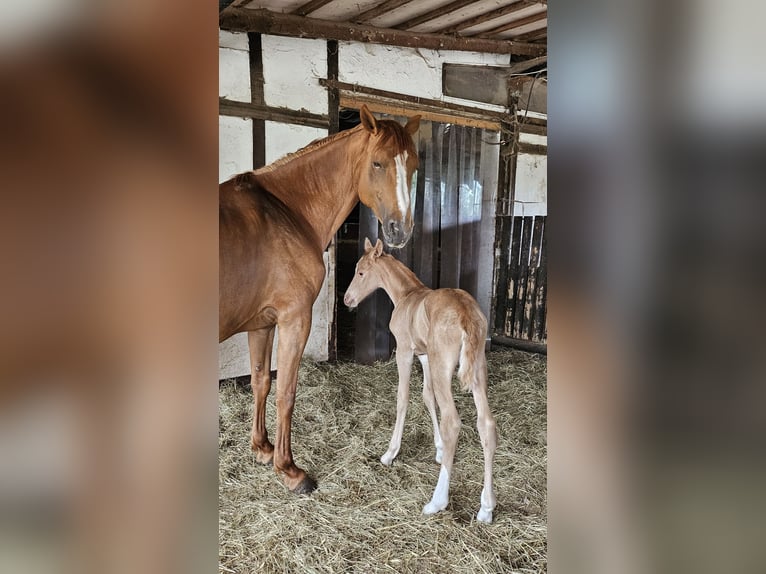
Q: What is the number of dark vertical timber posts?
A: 3